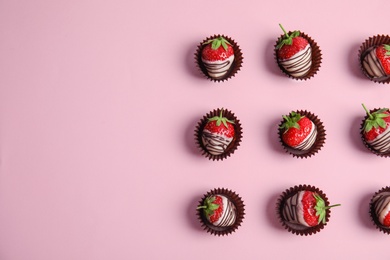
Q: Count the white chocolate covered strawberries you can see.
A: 9